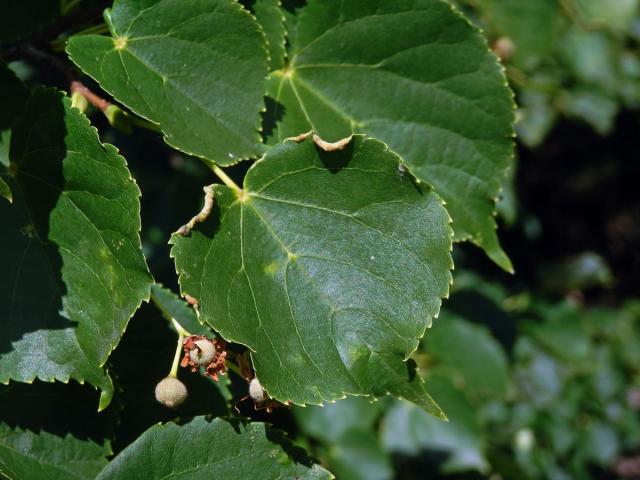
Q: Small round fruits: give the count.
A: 3